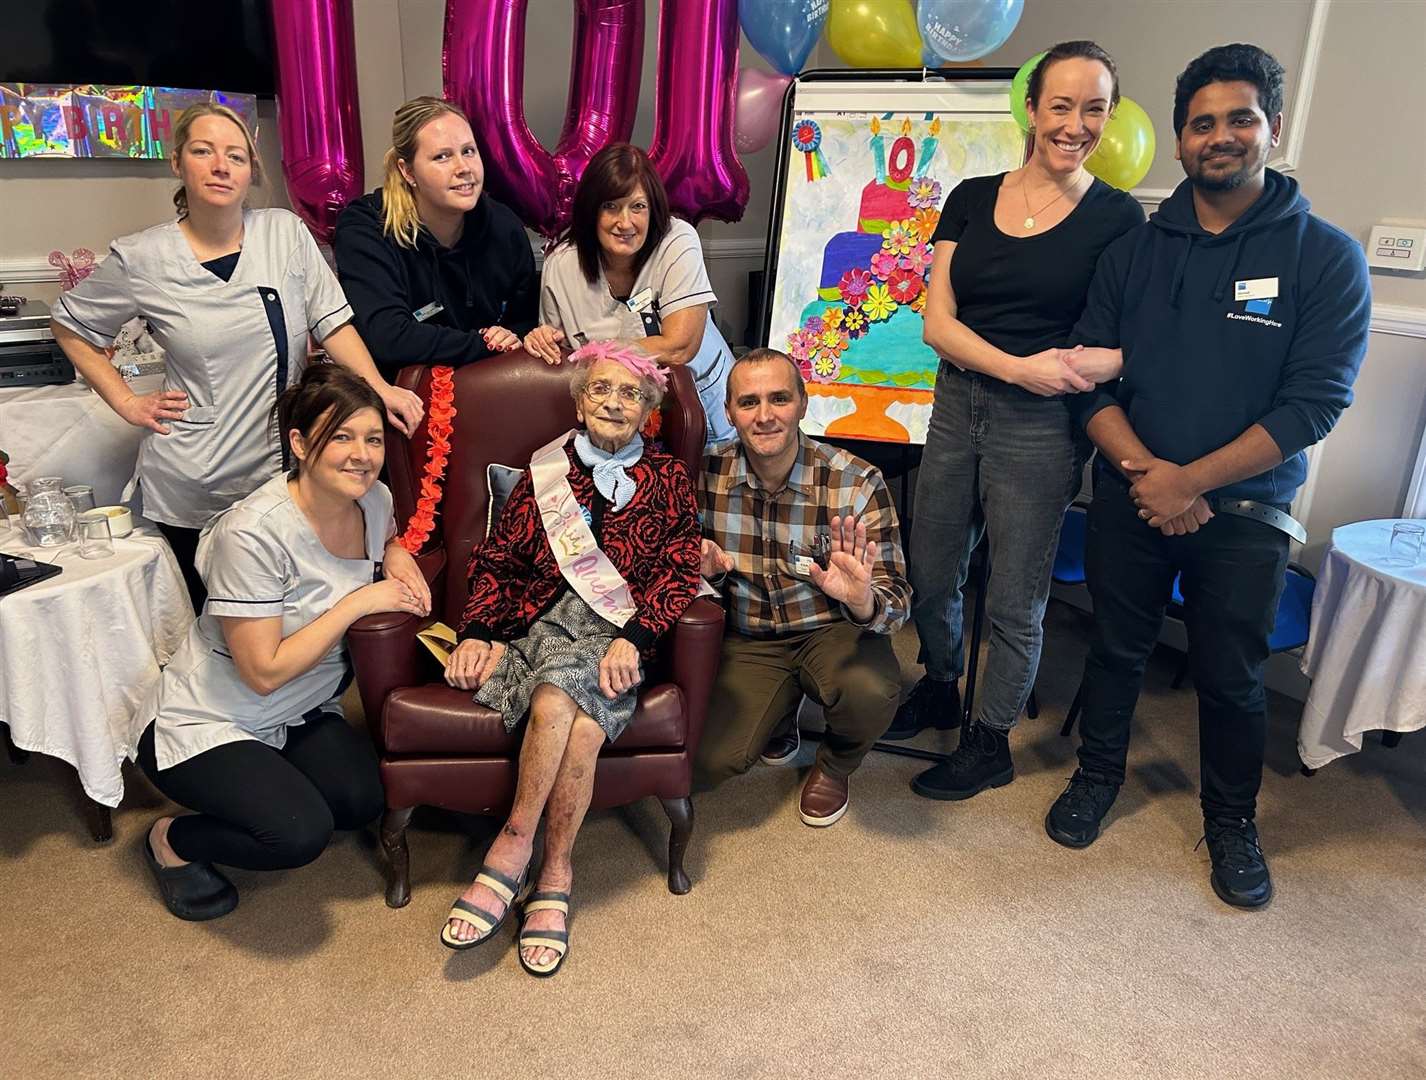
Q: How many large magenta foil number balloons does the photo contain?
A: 3